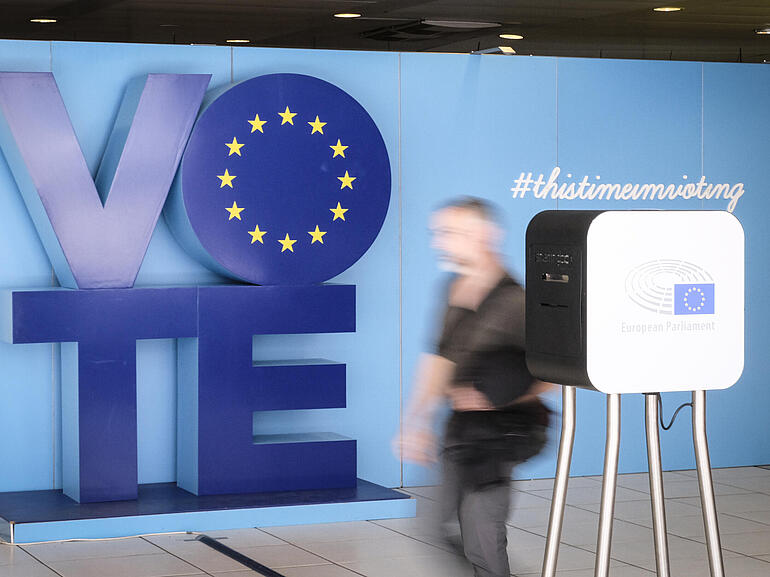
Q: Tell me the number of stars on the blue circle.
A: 12